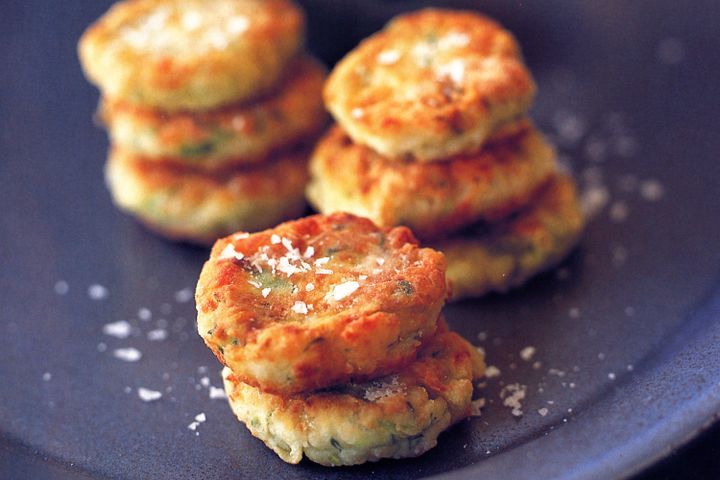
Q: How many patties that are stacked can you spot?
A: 8